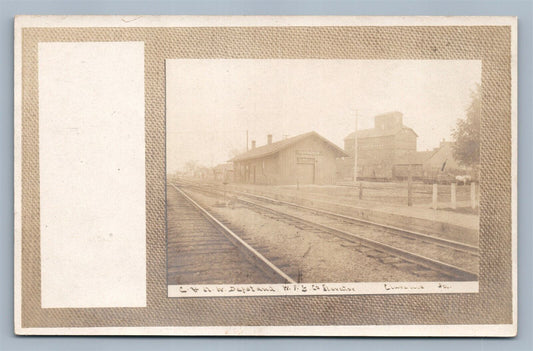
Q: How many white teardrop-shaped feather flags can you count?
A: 0